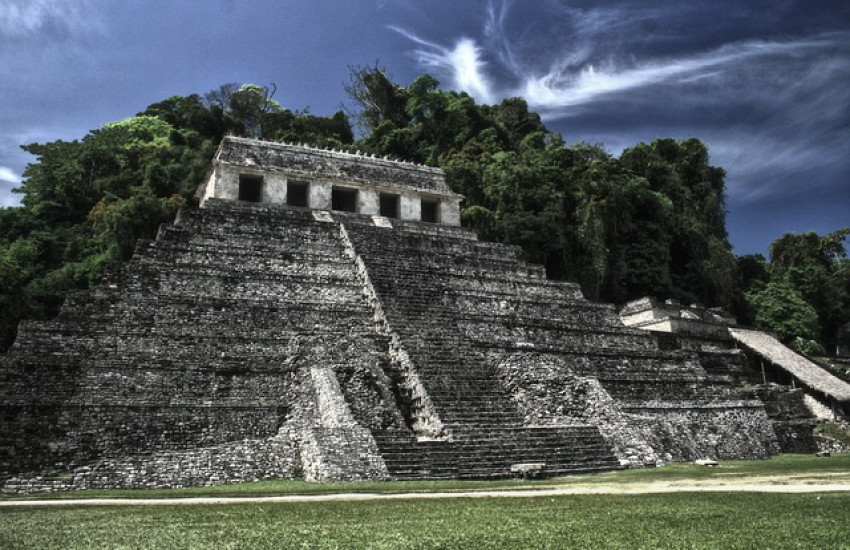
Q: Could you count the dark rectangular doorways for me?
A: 5